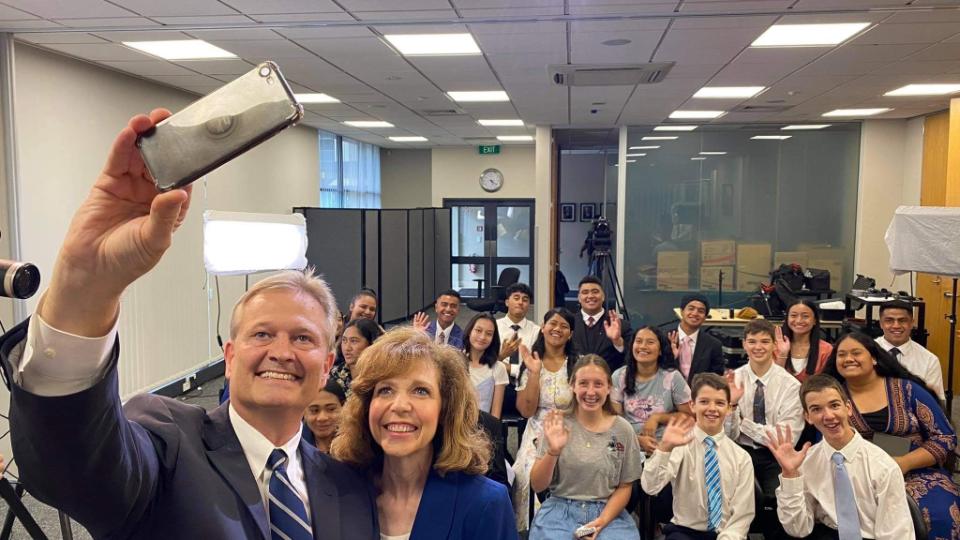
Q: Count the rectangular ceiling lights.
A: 13